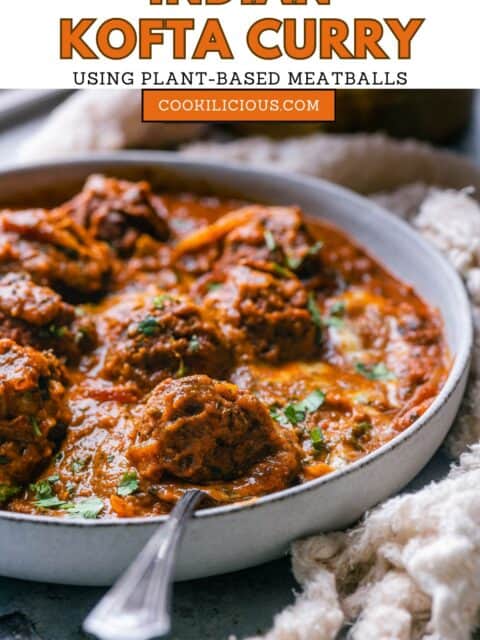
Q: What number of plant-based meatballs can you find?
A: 8